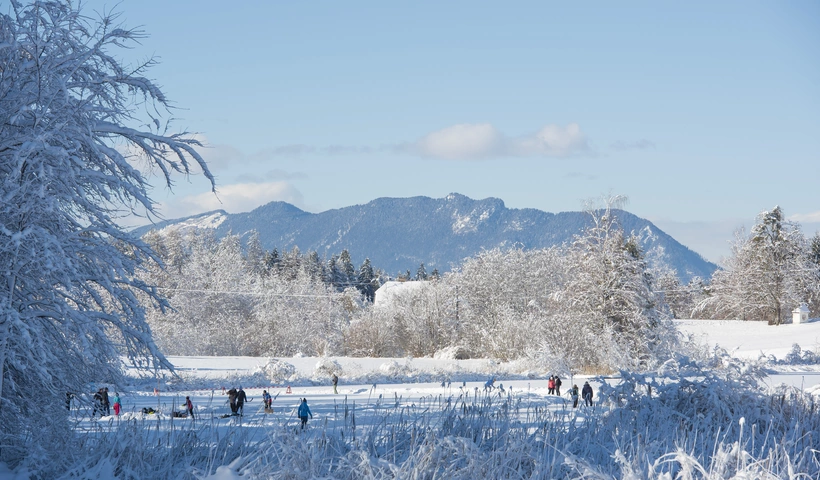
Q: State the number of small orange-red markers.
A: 3